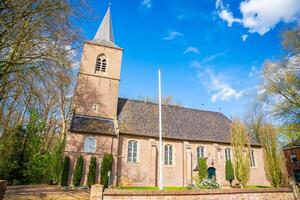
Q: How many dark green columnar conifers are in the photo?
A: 6